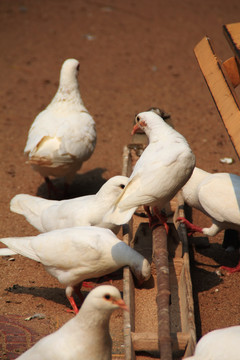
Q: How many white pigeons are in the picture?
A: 7